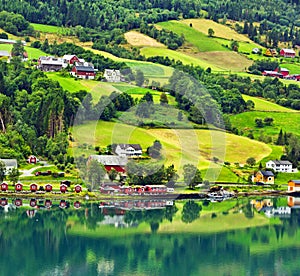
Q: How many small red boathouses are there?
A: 6